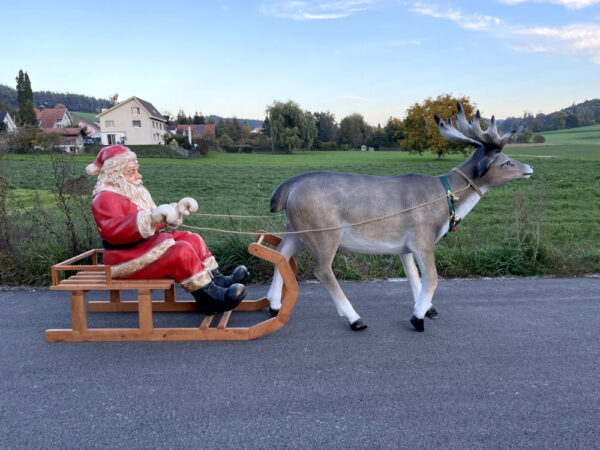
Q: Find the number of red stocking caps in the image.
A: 1